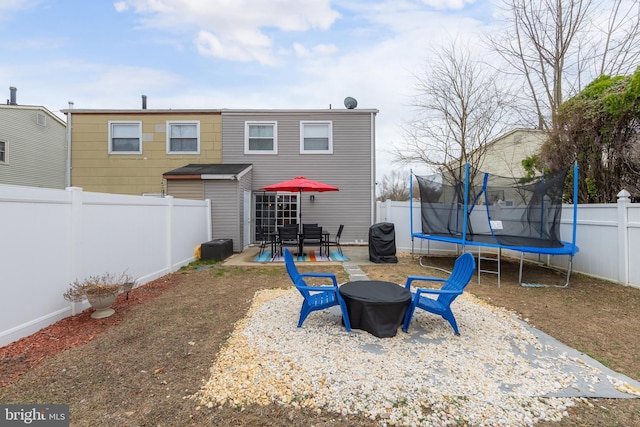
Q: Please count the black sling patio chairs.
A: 6